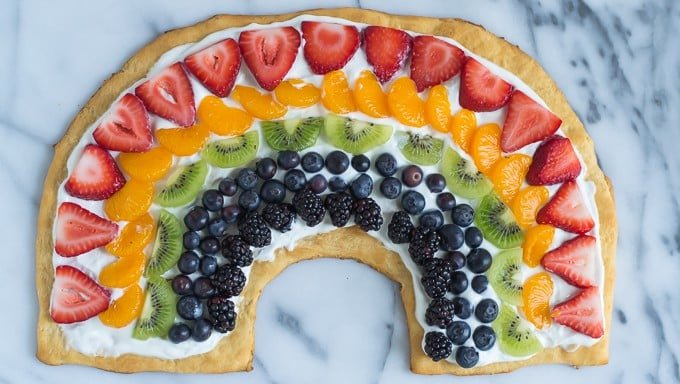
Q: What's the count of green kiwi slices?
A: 11